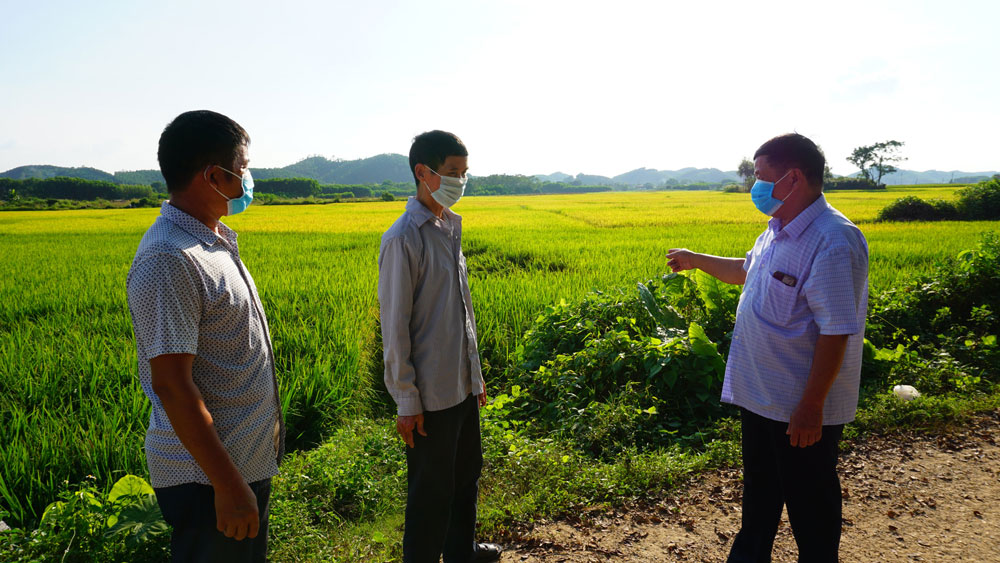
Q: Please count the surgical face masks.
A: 3